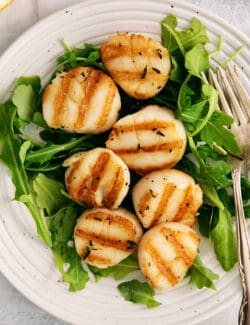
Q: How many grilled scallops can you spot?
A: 7